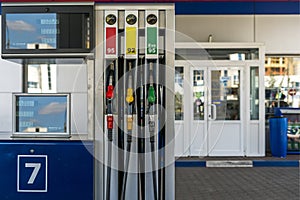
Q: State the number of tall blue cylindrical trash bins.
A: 1